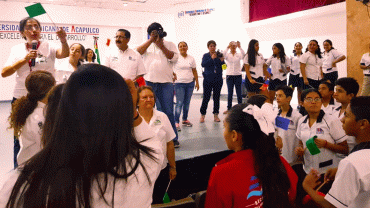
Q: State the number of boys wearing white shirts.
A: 4